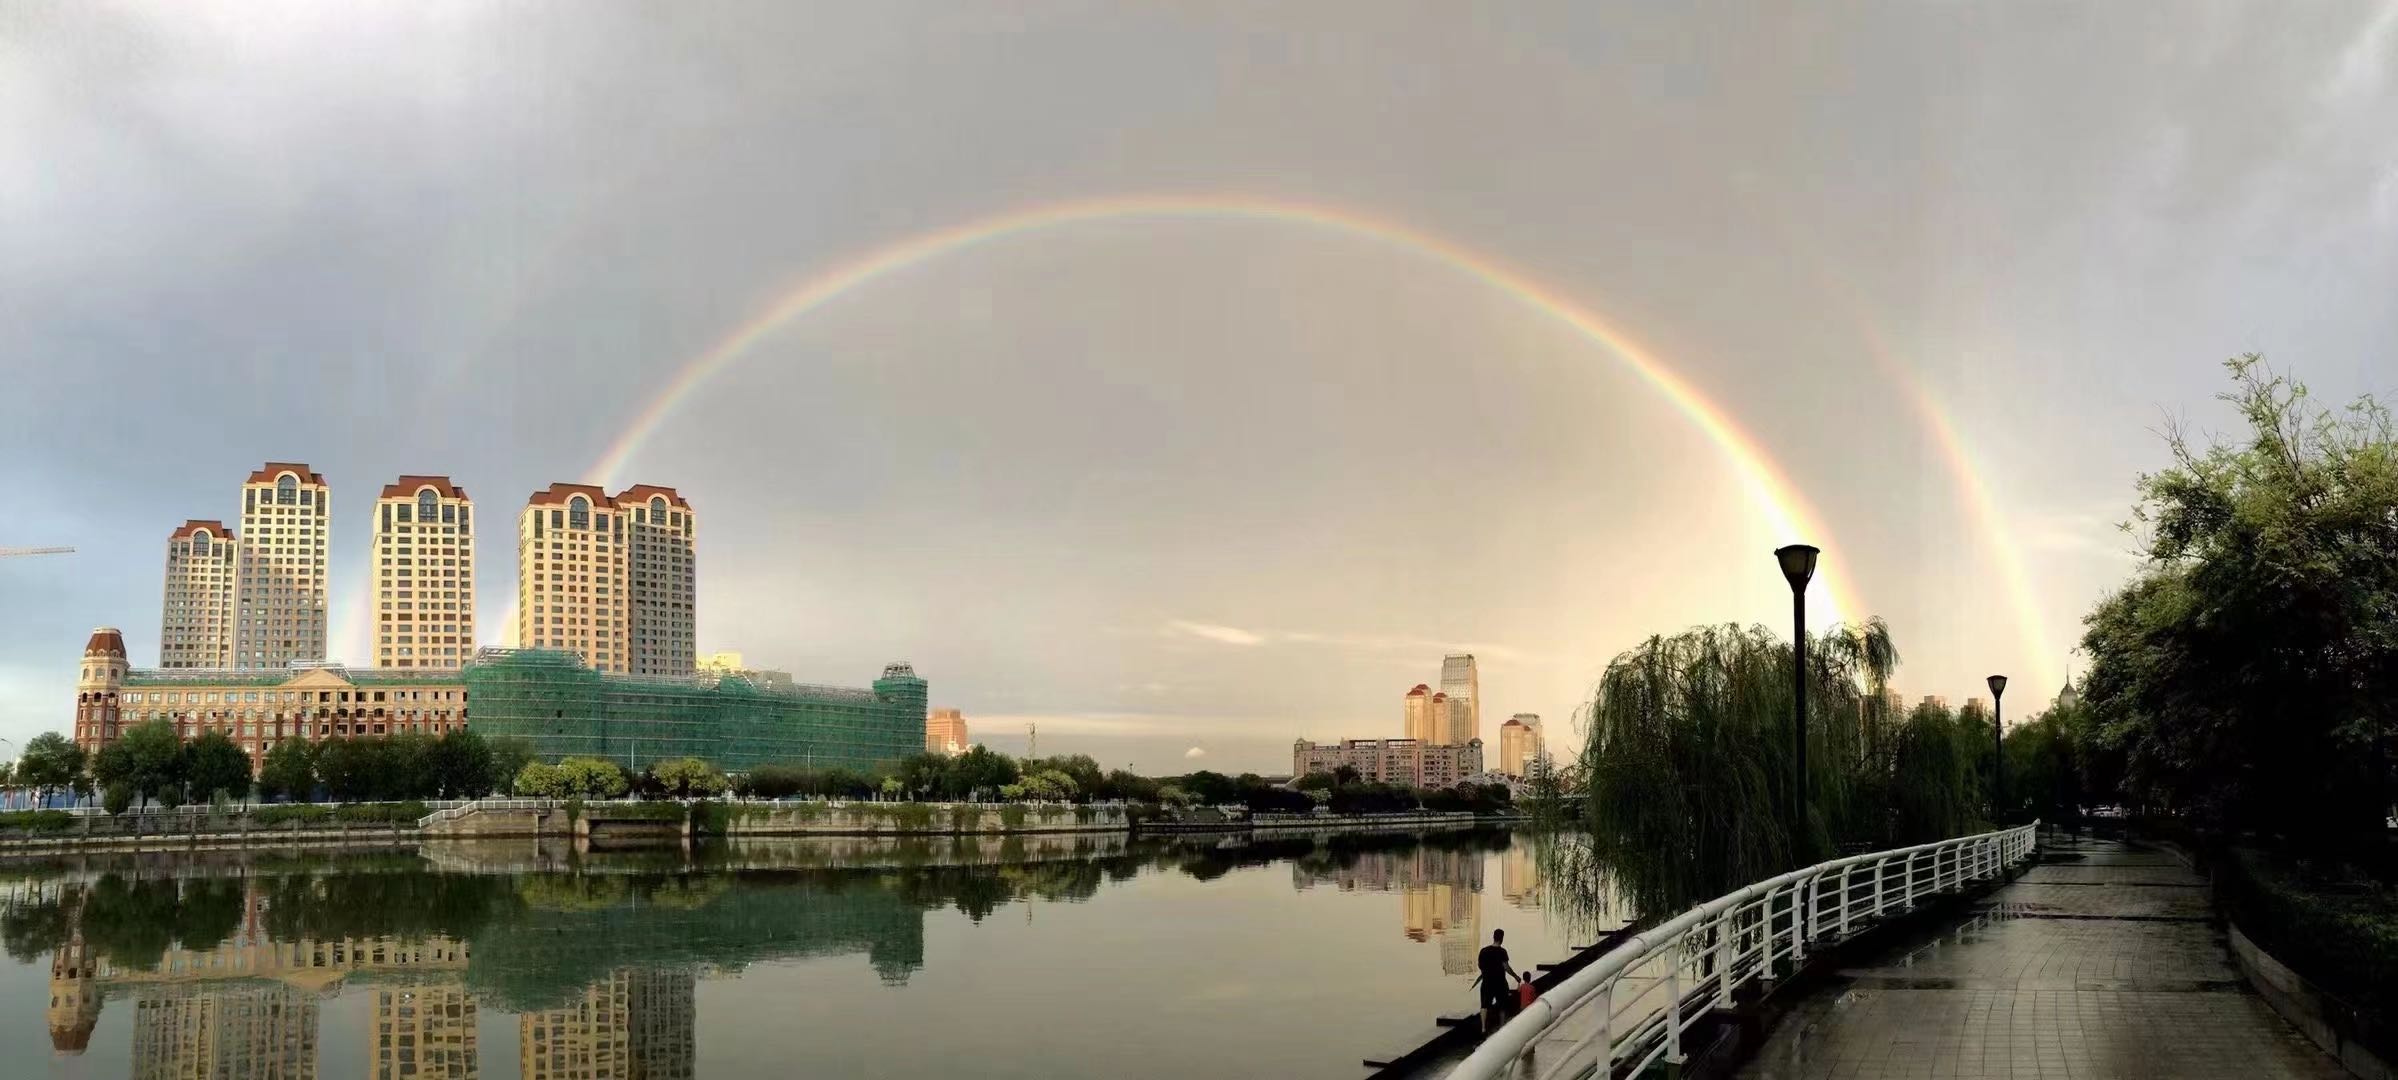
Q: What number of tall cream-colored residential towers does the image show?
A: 5